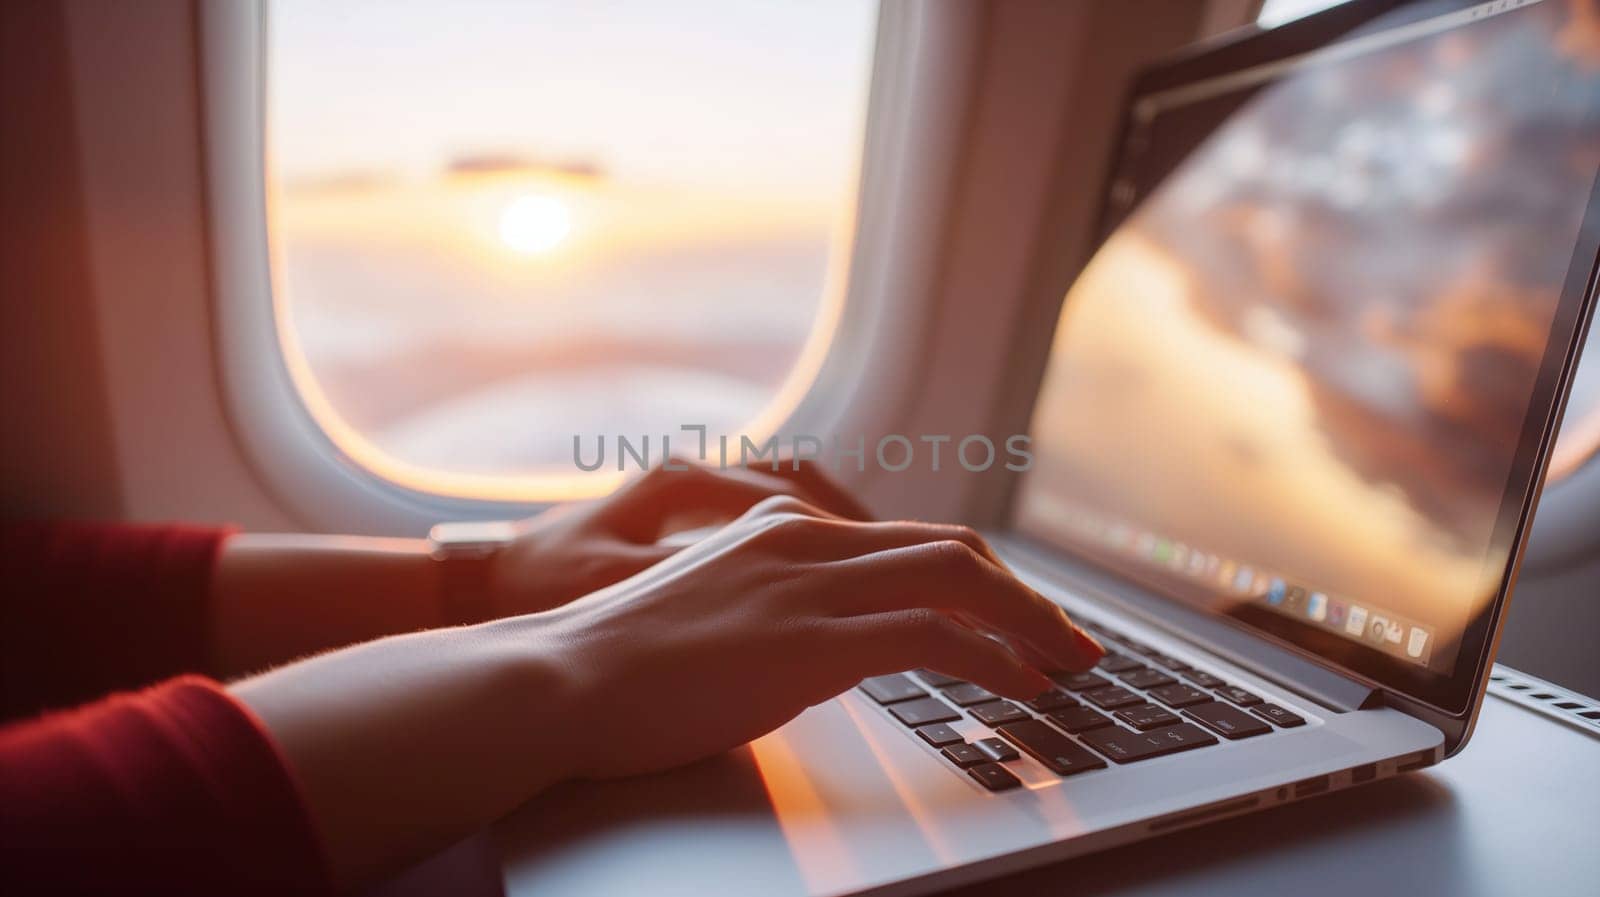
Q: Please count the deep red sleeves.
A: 2